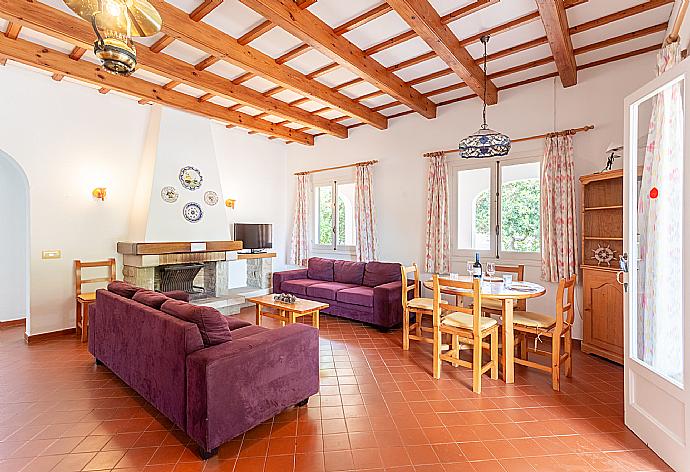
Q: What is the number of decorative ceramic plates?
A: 4